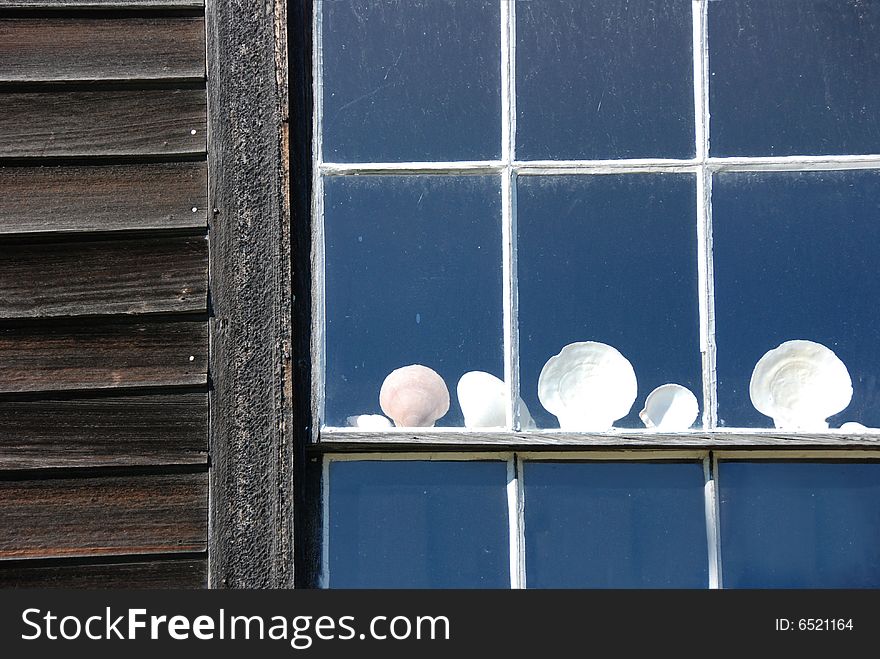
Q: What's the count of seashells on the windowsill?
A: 7